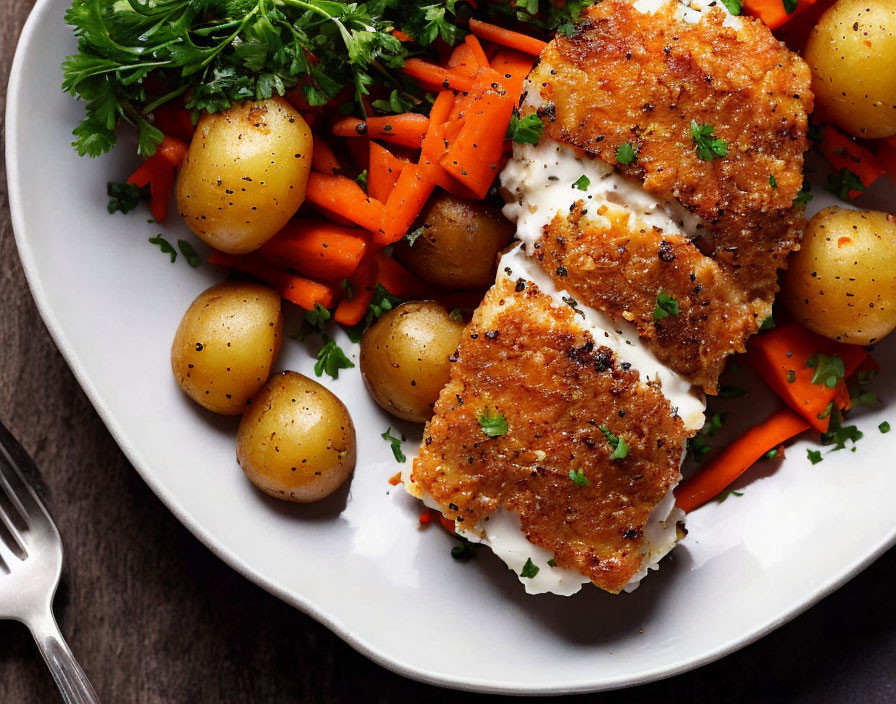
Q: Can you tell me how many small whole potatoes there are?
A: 7